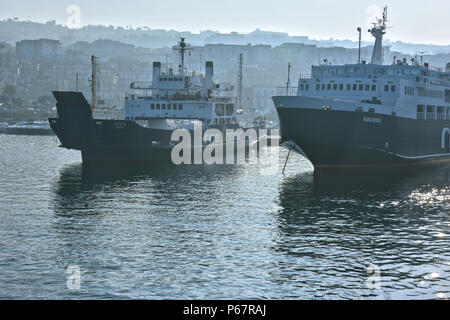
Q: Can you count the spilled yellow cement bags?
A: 0